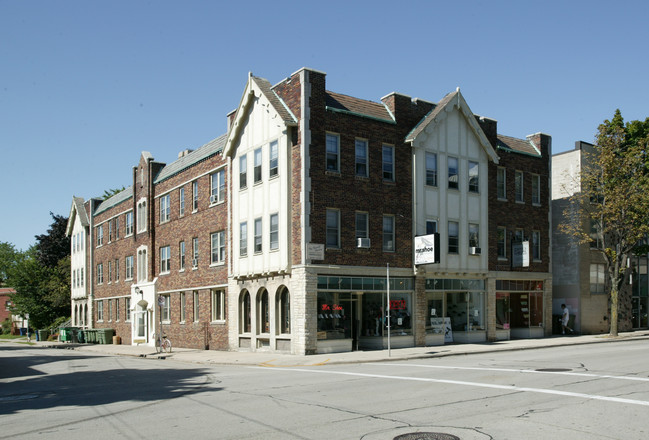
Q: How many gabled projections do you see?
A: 3